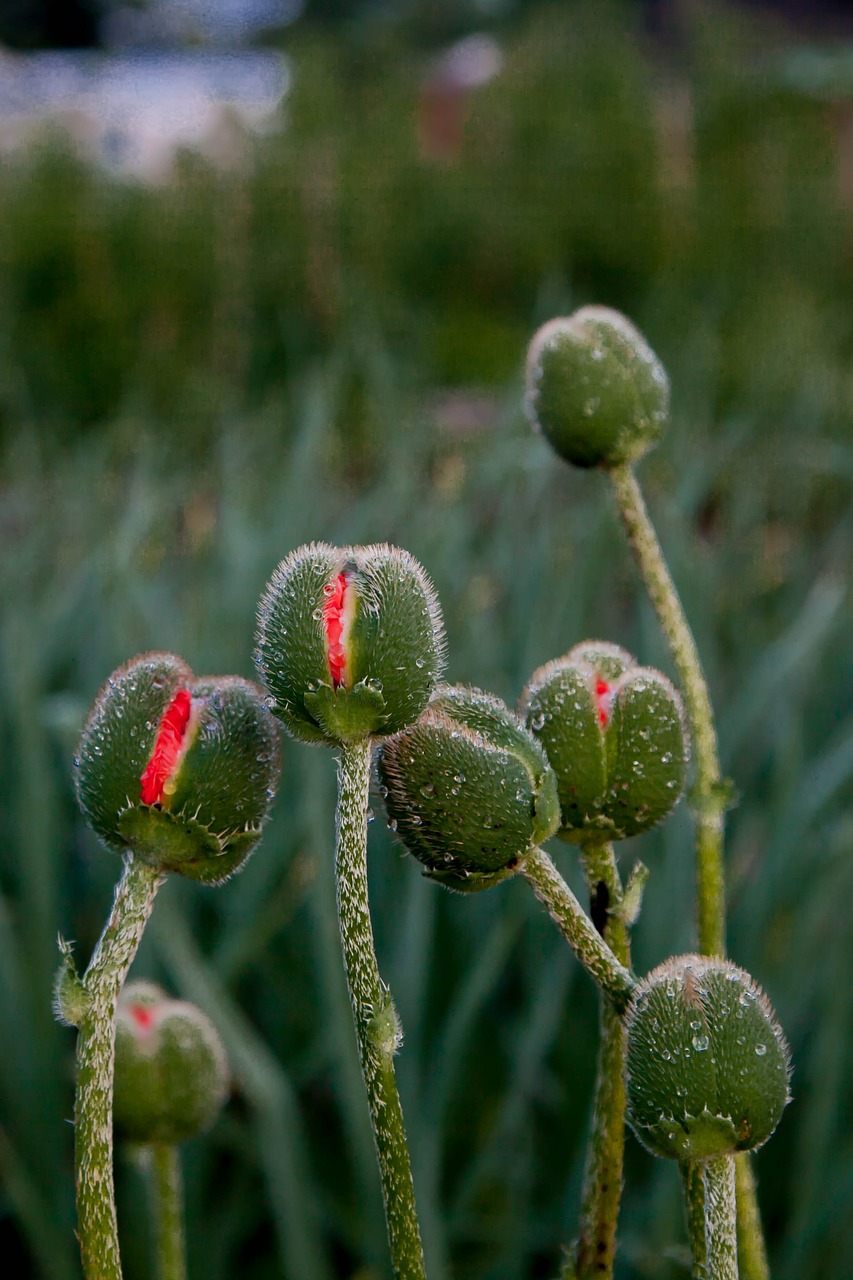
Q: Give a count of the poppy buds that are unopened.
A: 3